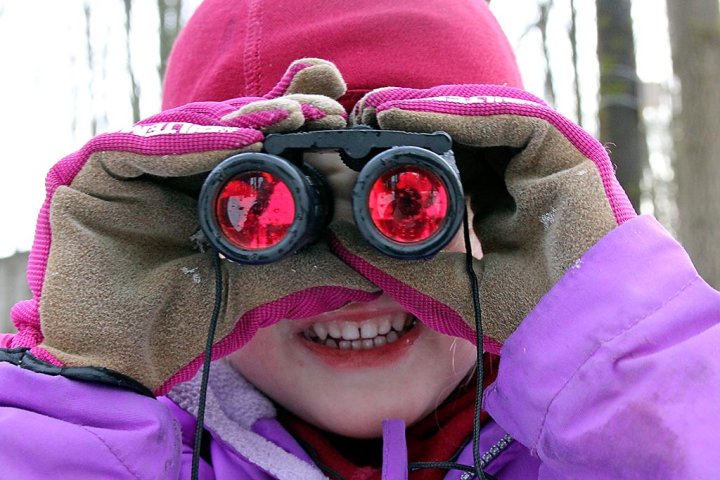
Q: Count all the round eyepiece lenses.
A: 2